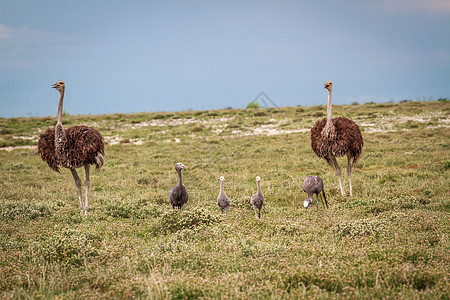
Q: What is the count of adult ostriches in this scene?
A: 2